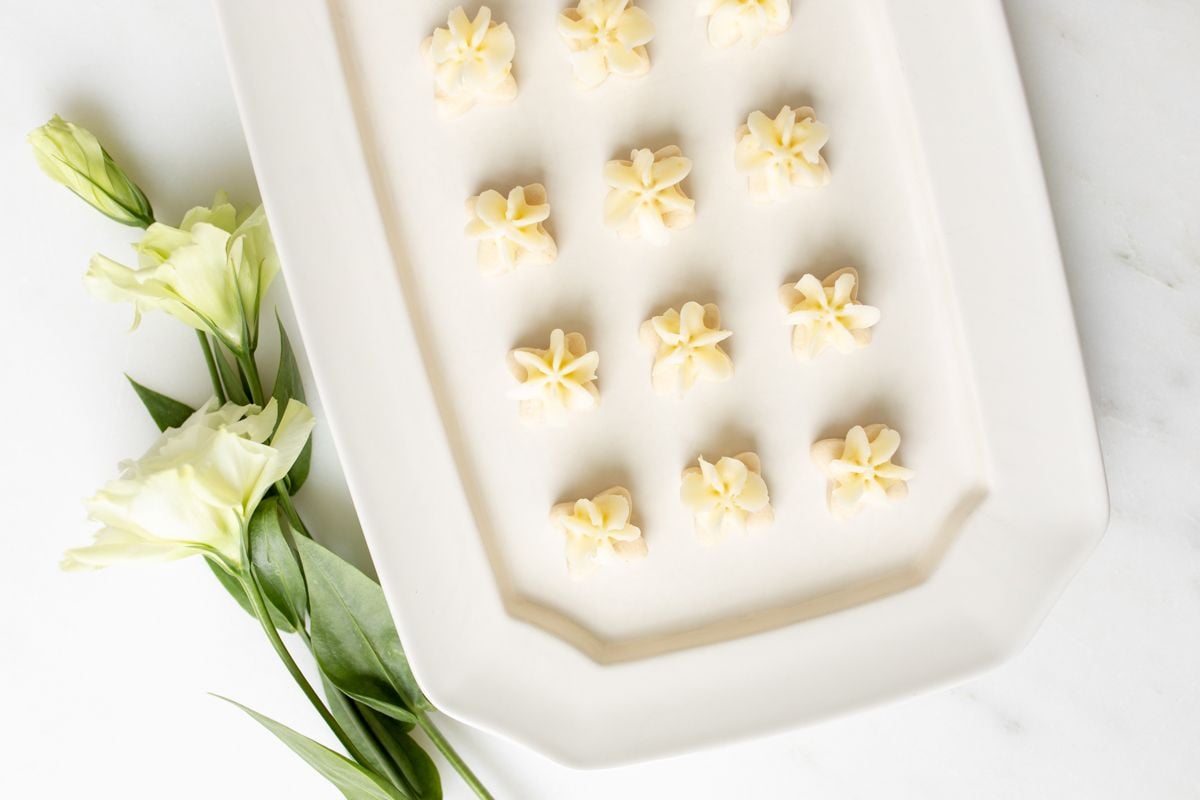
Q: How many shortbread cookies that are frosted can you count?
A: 12